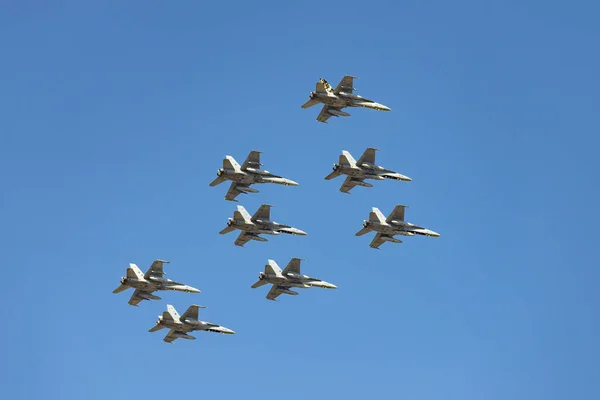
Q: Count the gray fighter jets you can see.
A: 8